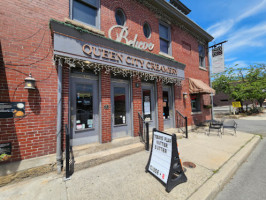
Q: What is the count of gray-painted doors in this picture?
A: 4